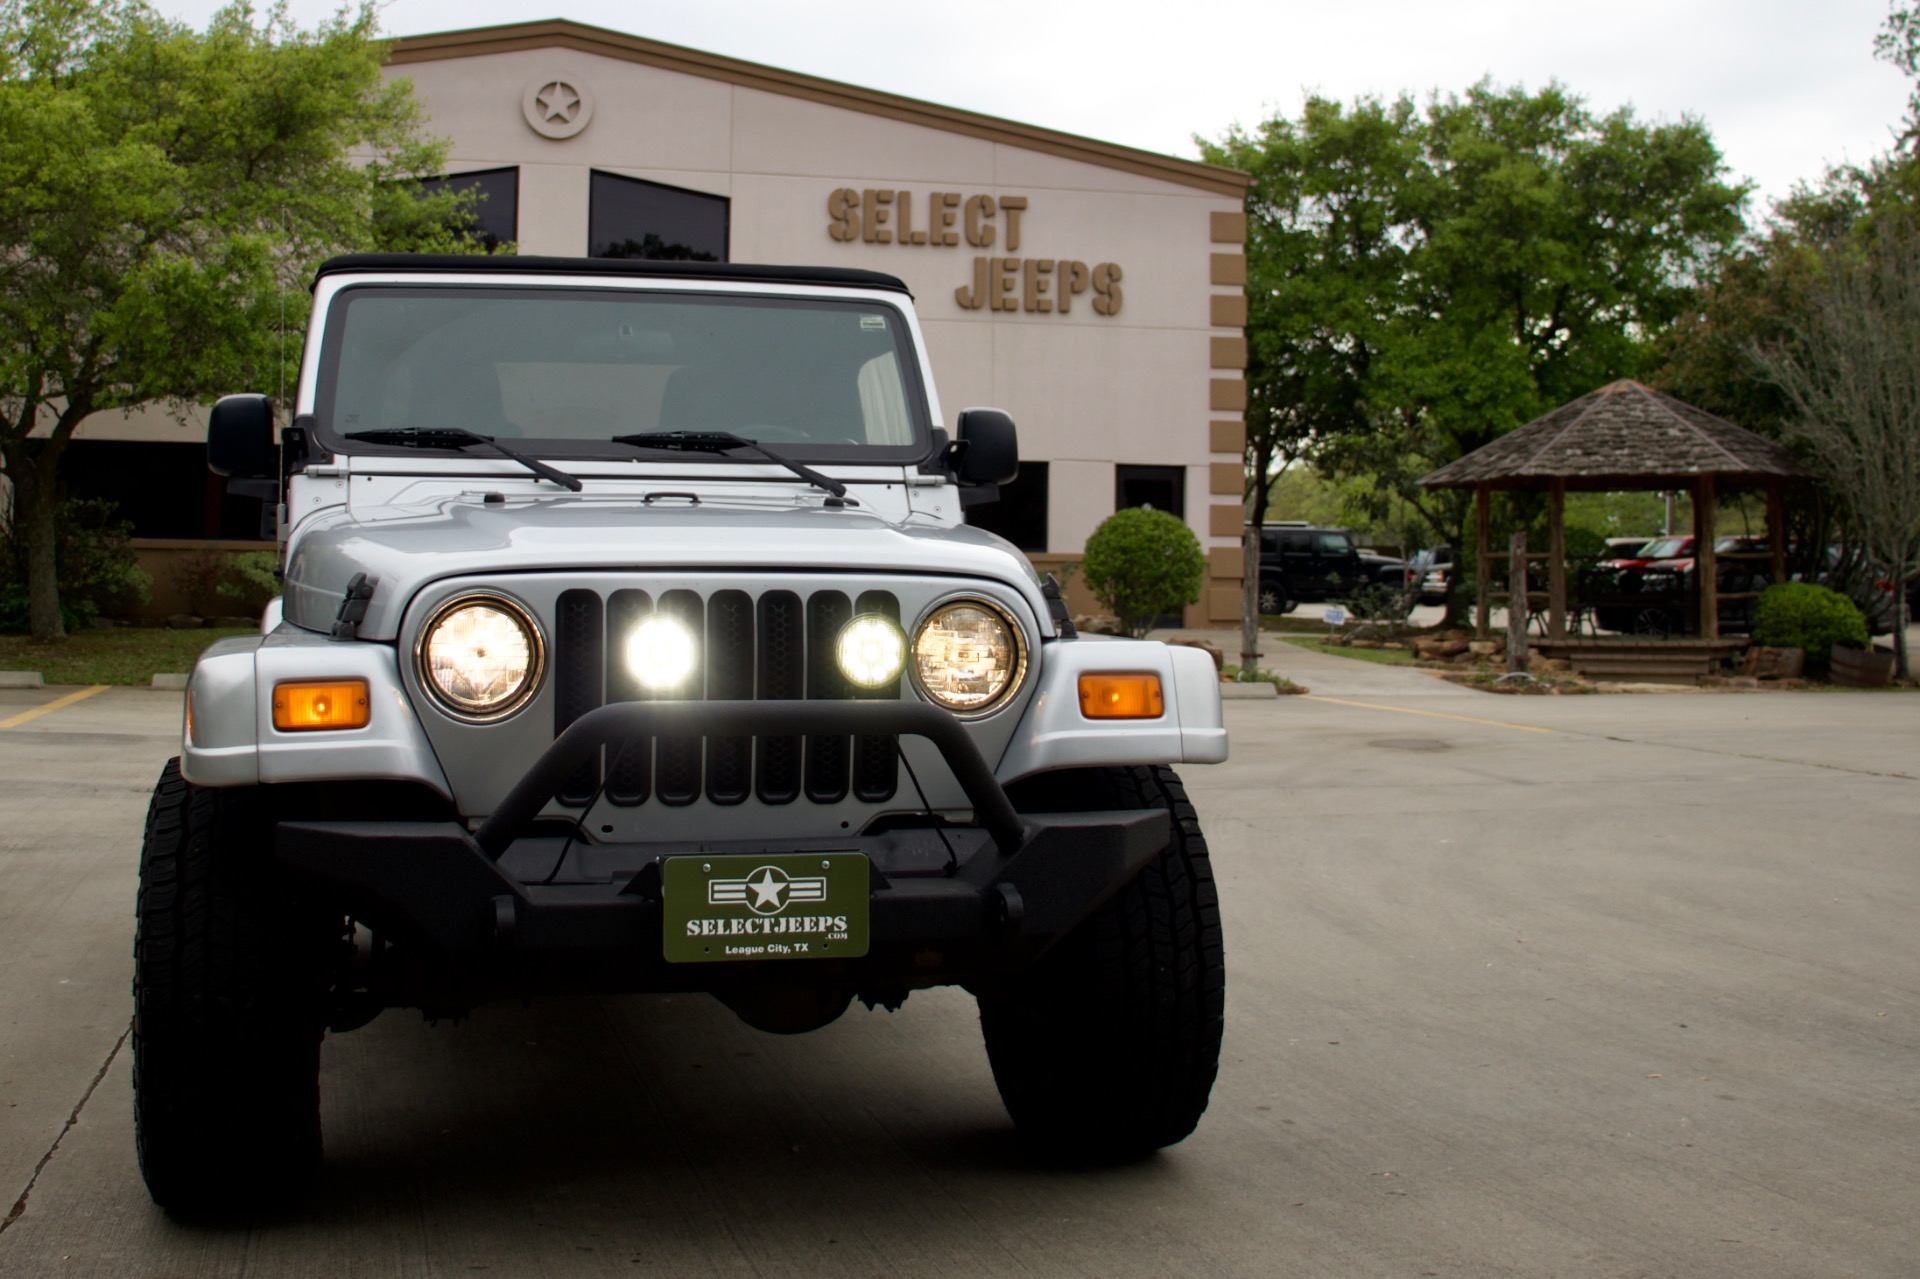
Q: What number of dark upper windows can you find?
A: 2